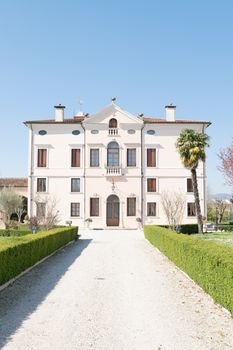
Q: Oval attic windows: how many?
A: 5